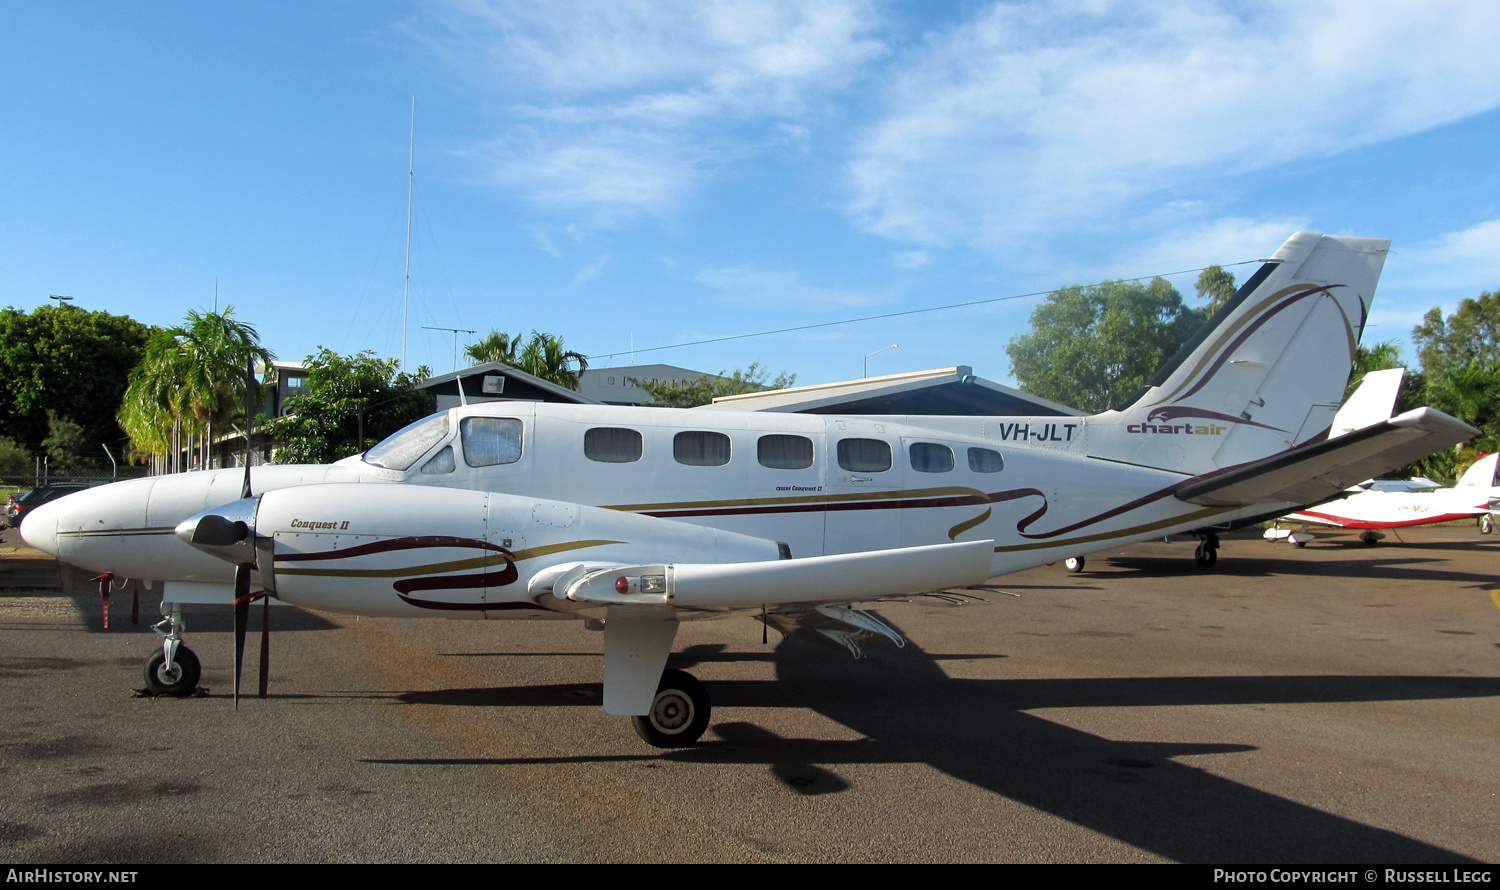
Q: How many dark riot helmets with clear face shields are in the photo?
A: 0